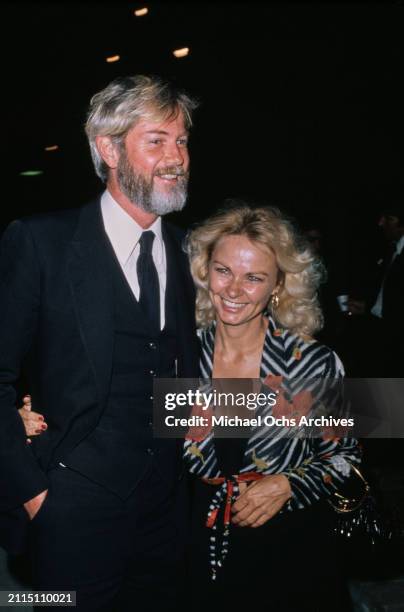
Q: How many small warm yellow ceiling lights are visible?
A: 4